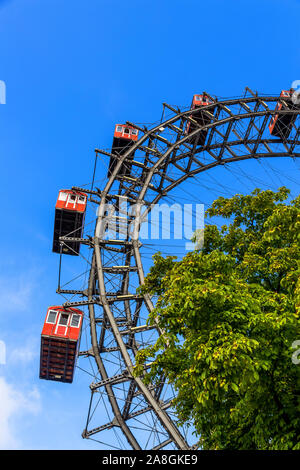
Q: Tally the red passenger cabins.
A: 5